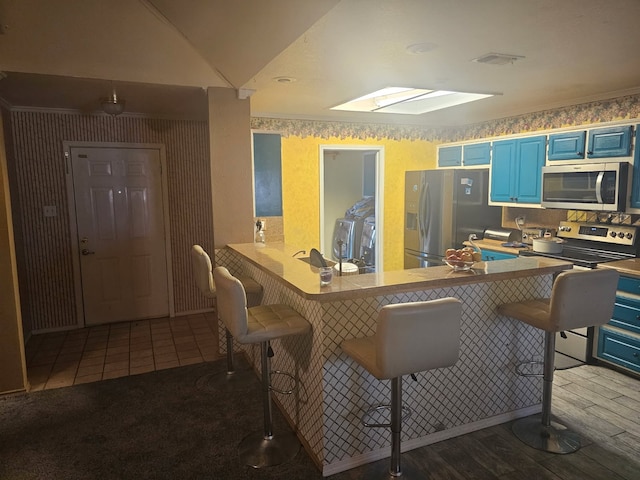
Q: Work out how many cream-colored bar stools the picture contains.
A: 4